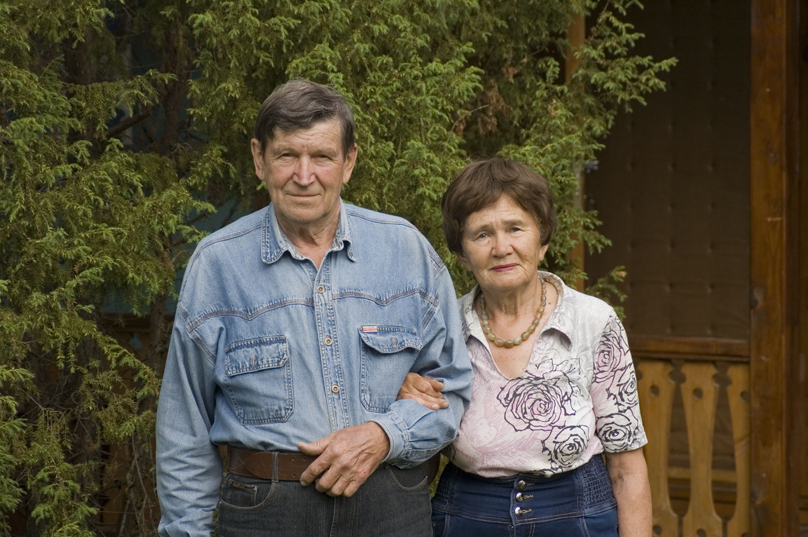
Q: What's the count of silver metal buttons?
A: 3